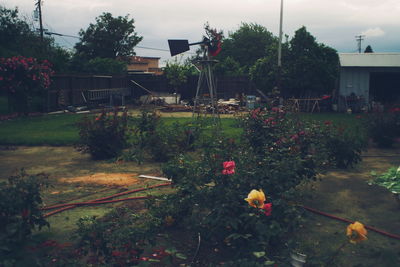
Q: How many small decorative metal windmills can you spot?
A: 1